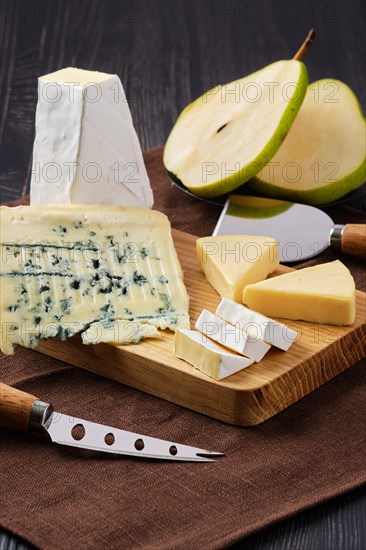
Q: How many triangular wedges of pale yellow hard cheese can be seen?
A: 2